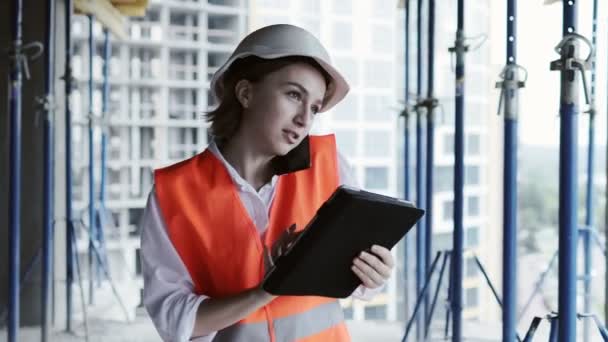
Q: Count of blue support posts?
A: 12